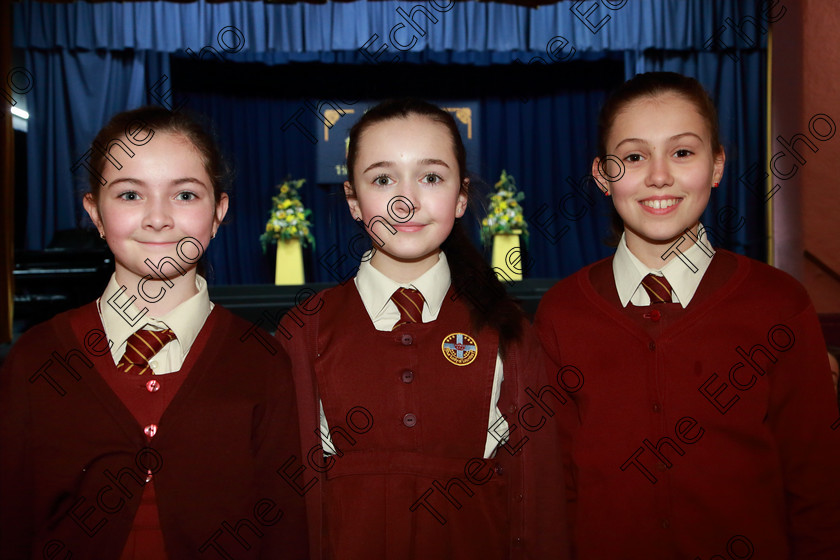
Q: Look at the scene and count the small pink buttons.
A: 3